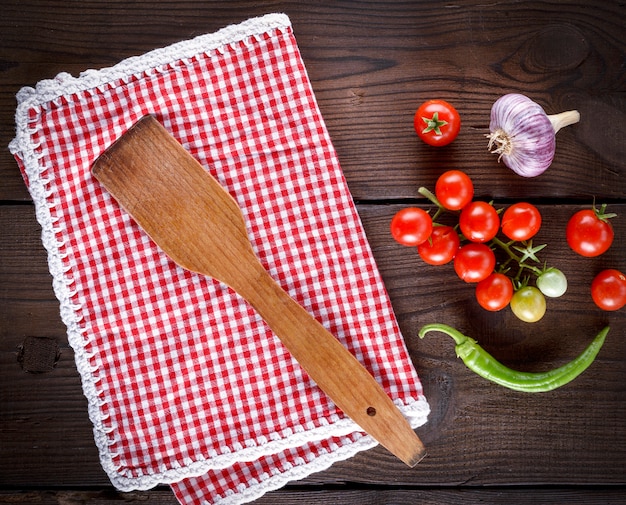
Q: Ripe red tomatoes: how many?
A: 10